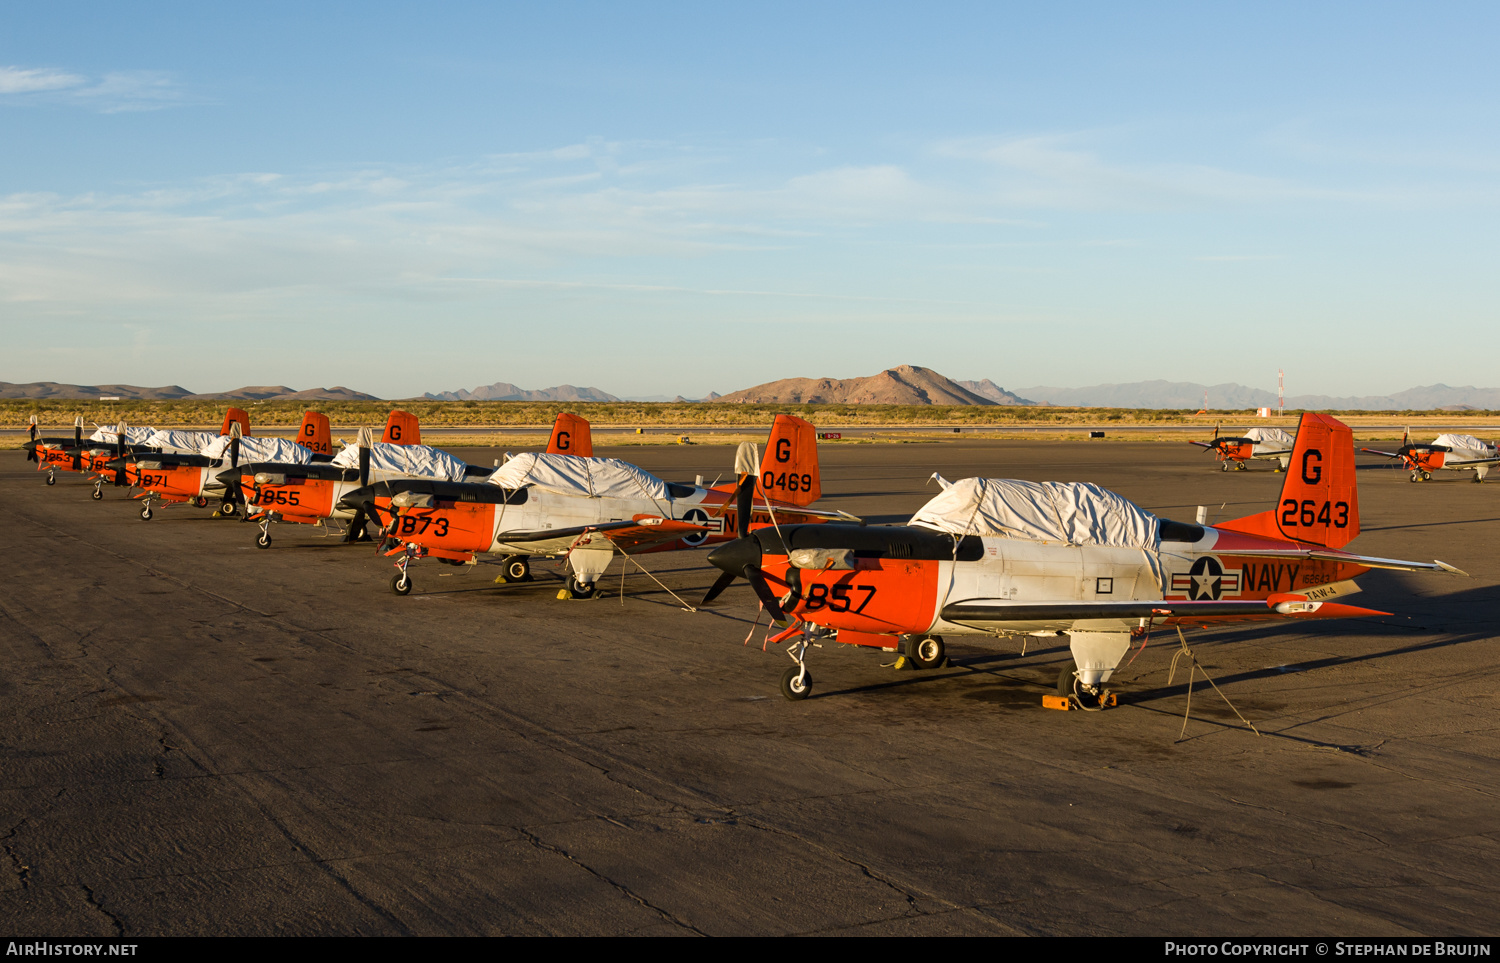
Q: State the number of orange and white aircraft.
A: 8